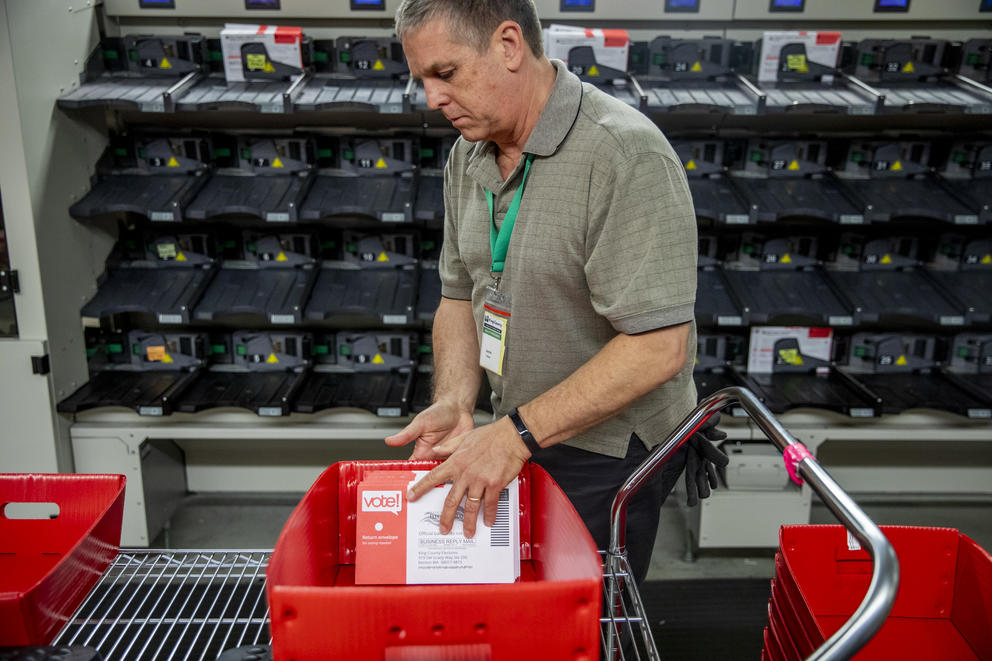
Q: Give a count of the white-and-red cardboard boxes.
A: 4